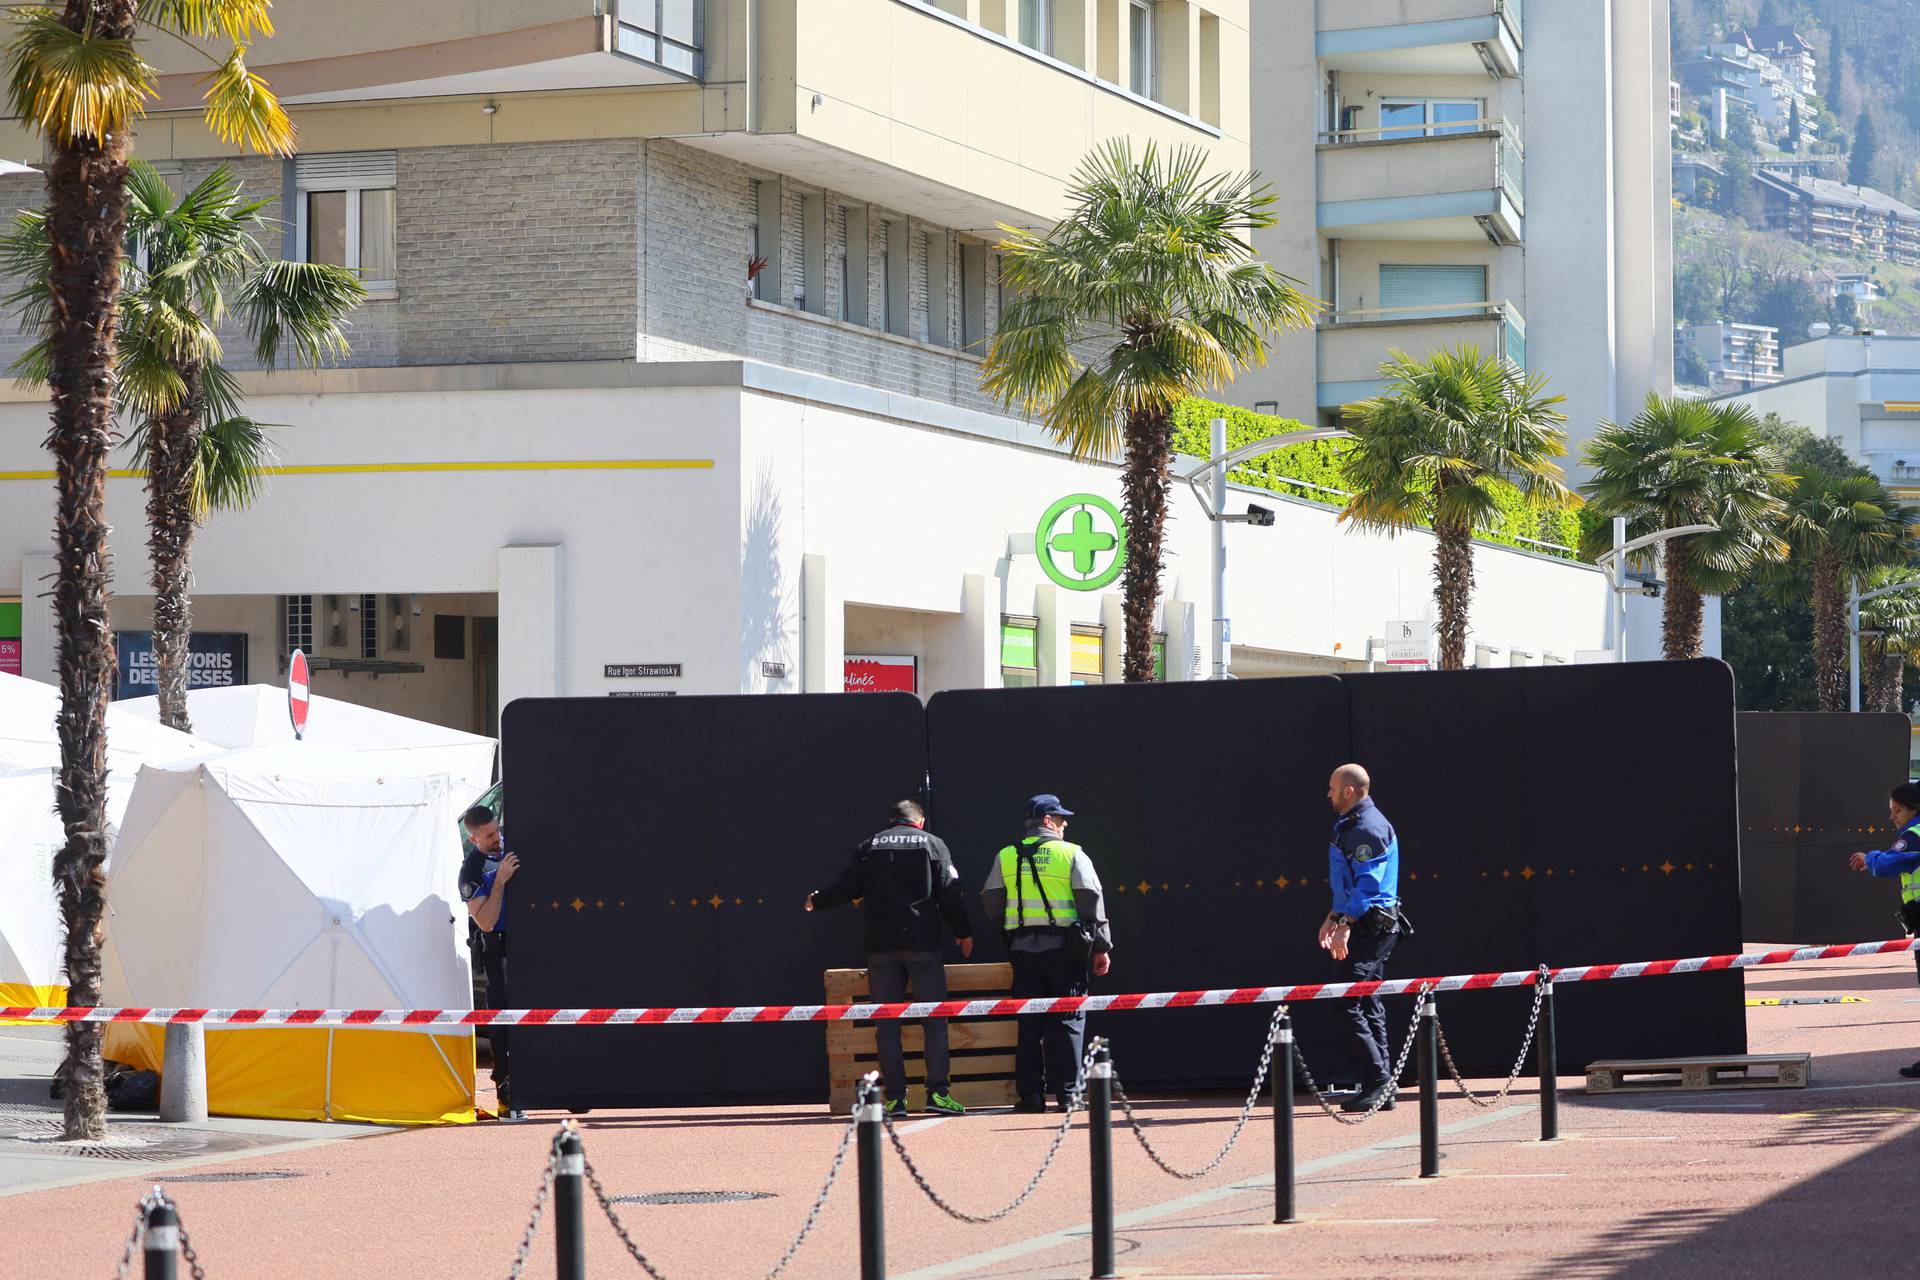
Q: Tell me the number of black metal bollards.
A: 7